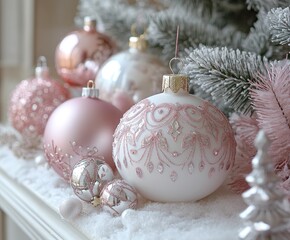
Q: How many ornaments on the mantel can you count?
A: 7